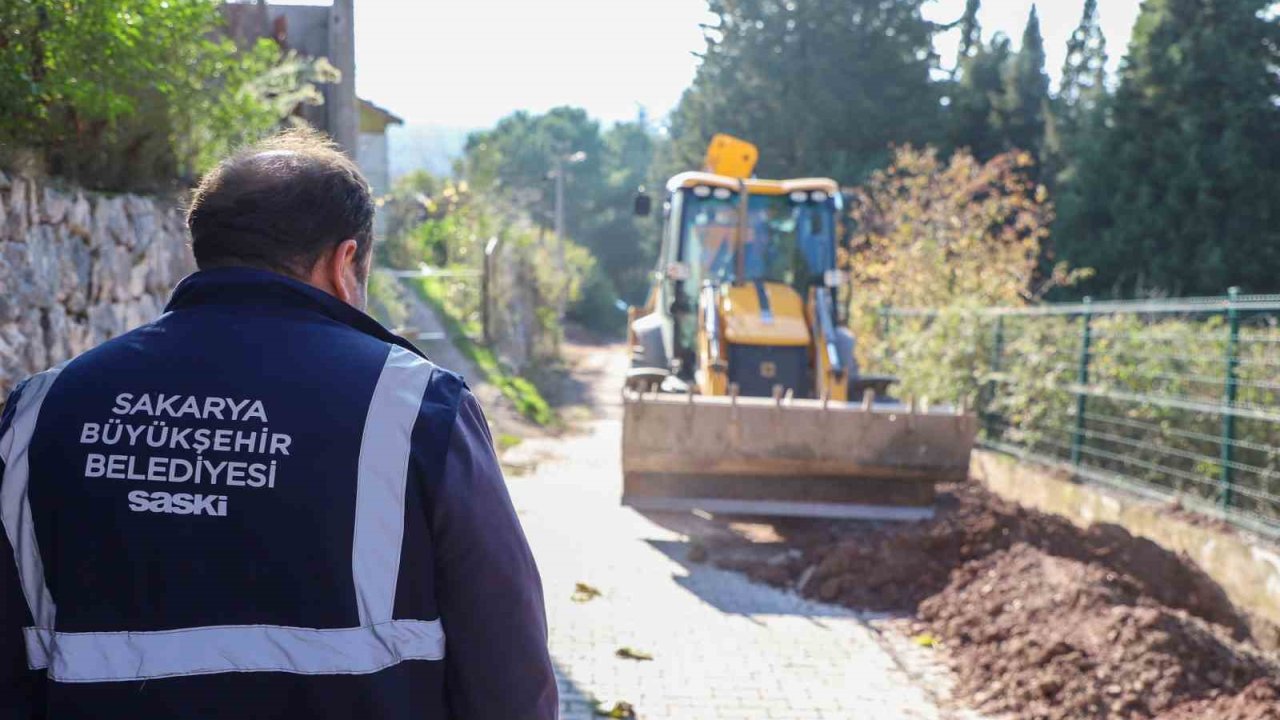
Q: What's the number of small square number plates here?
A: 0